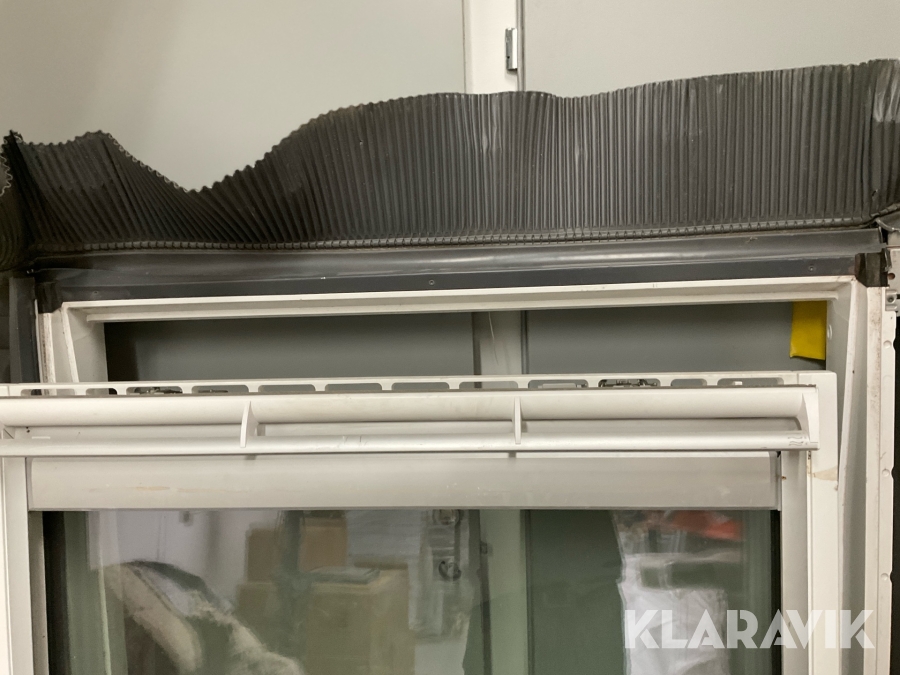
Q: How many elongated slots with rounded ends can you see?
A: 12